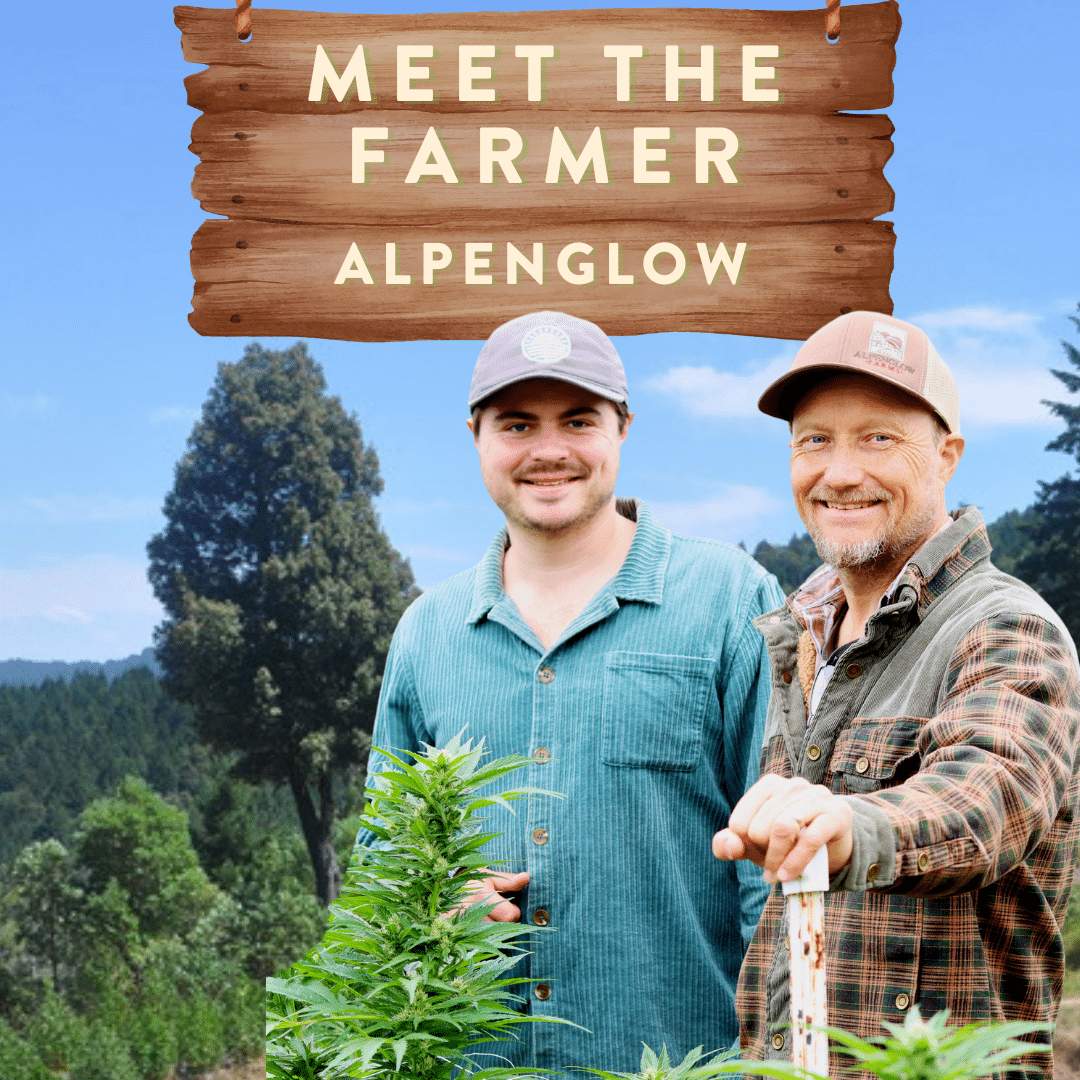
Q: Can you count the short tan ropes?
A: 2